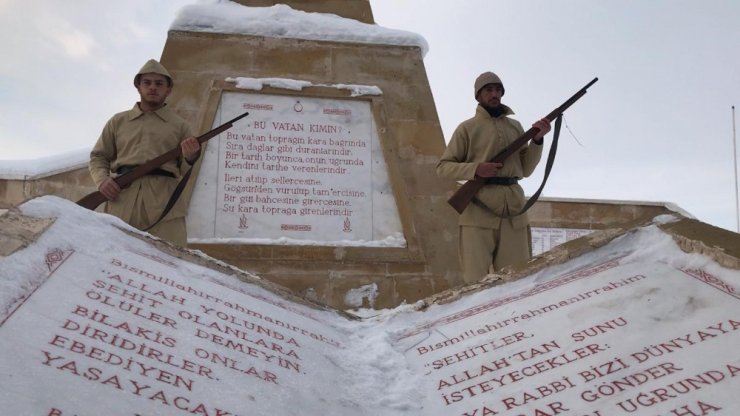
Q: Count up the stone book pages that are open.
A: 2